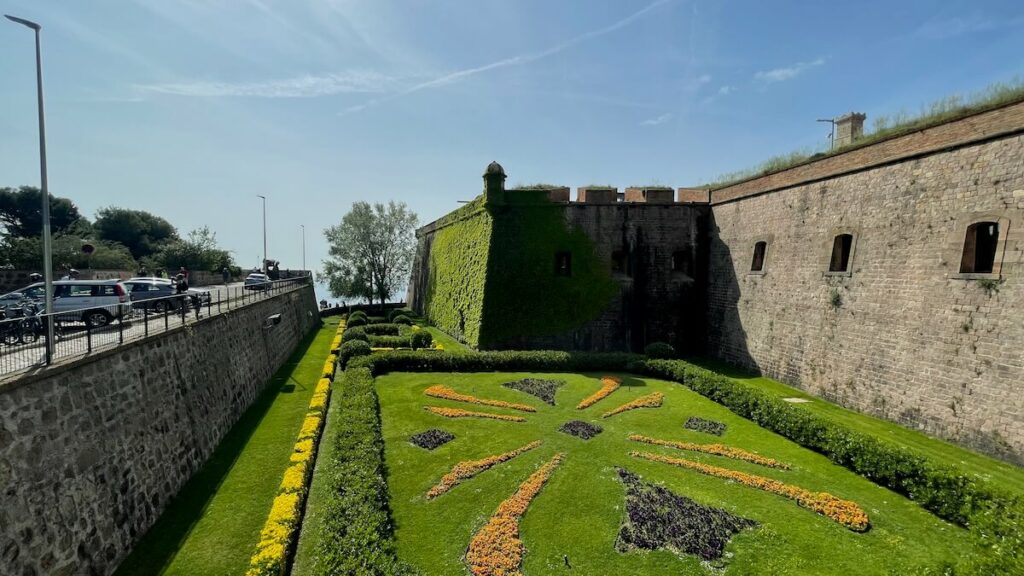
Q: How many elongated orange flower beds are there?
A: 8